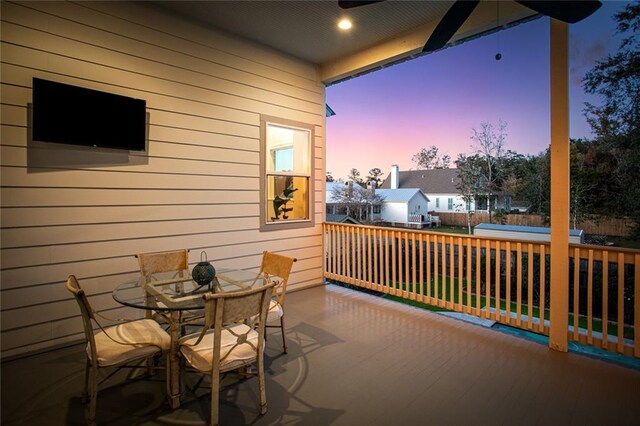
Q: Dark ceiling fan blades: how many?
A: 3